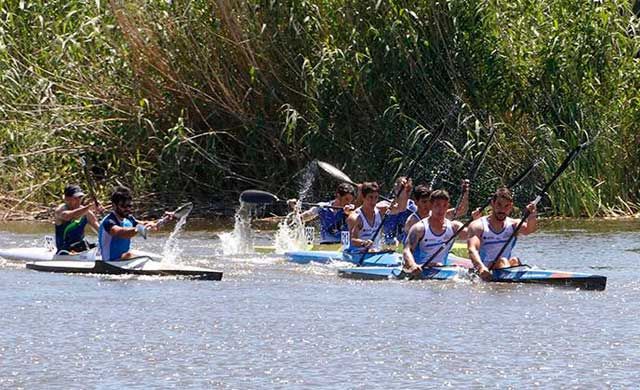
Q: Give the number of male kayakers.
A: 8